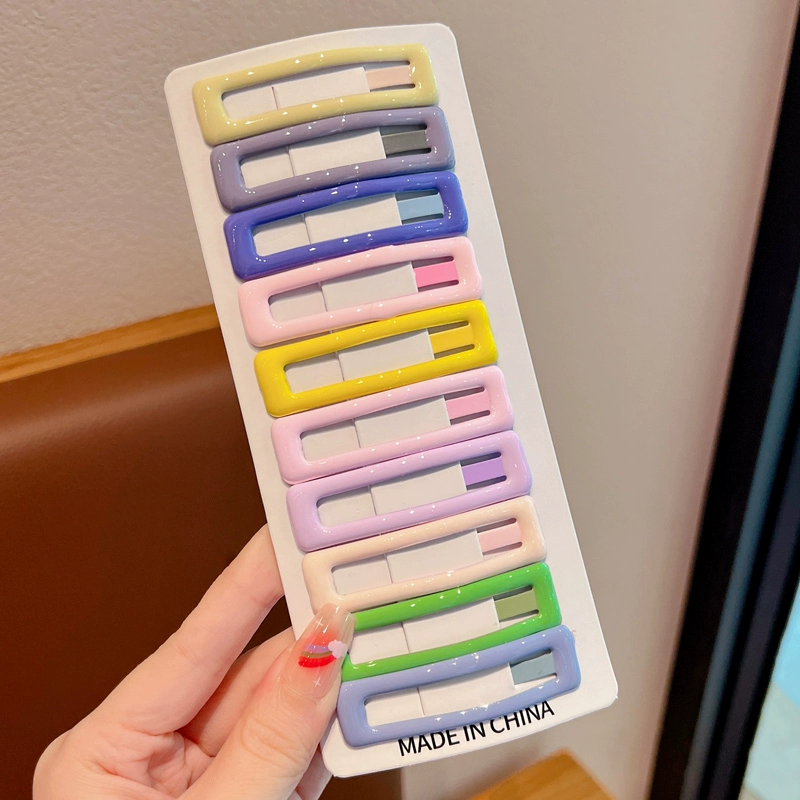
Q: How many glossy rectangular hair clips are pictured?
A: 10